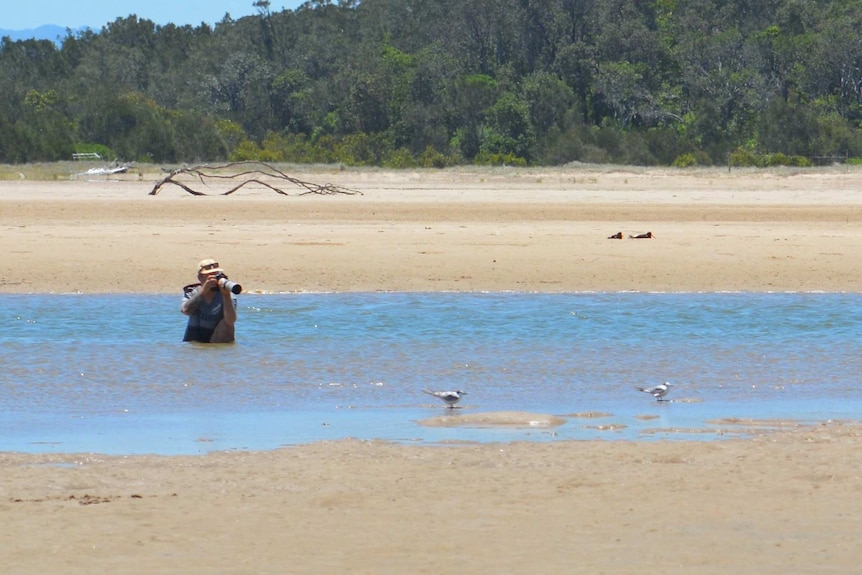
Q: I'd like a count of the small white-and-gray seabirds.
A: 2